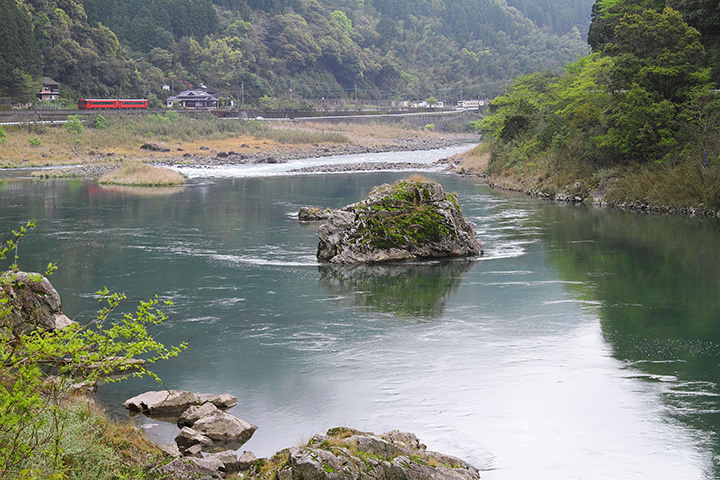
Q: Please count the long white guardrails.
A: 1